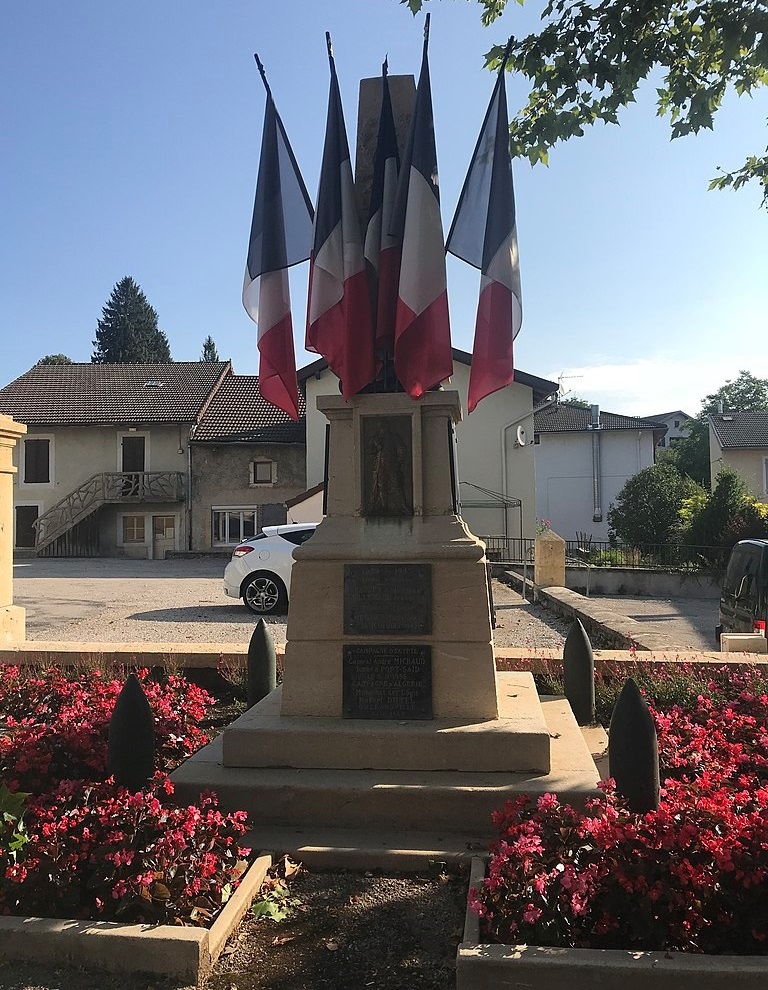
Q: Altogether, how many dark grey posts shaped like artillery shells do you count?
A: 4